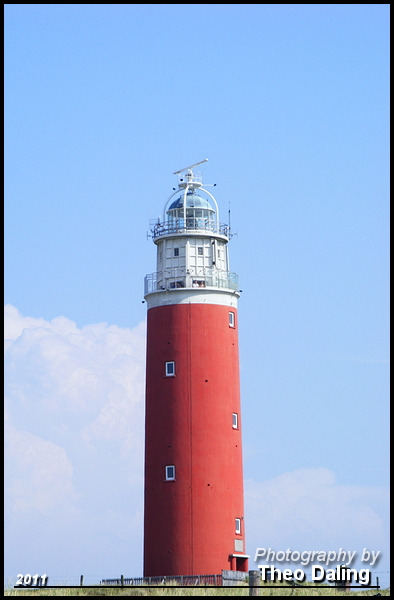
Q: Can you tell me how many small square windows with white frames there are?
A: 5